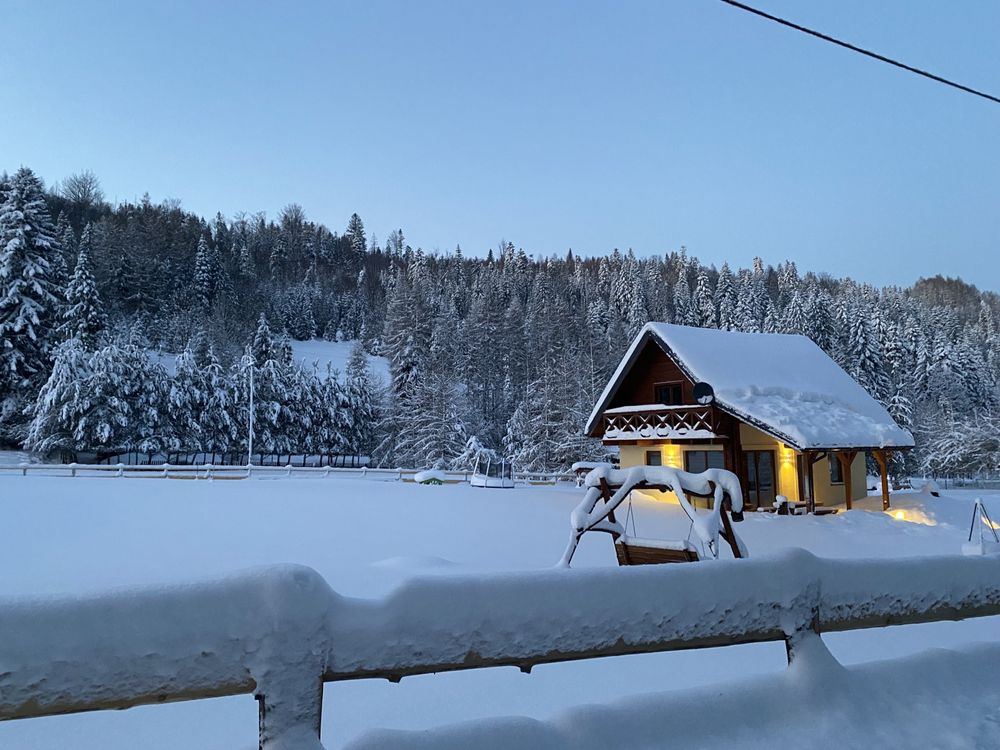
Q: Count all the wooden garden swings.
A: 1